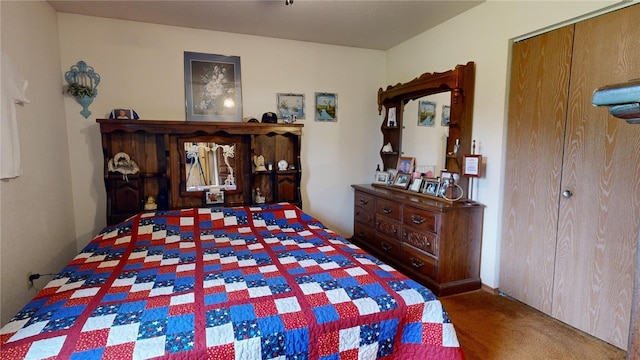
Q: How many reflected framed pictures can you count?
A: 2